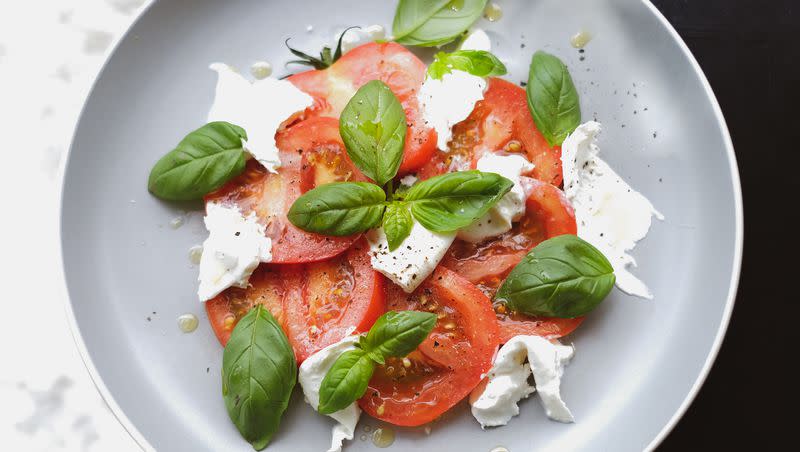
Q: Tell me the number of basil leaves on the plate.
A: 12